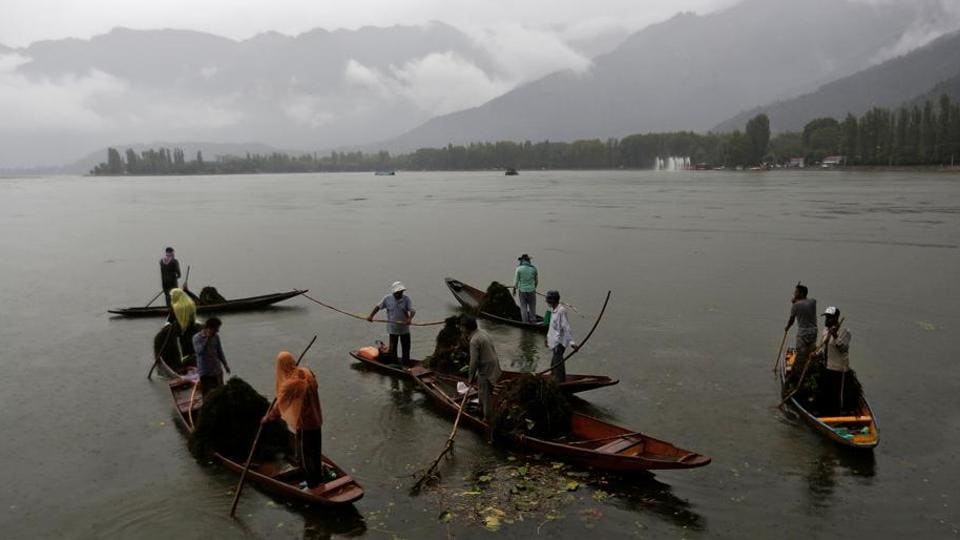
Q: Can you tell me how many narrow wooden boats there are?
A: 7